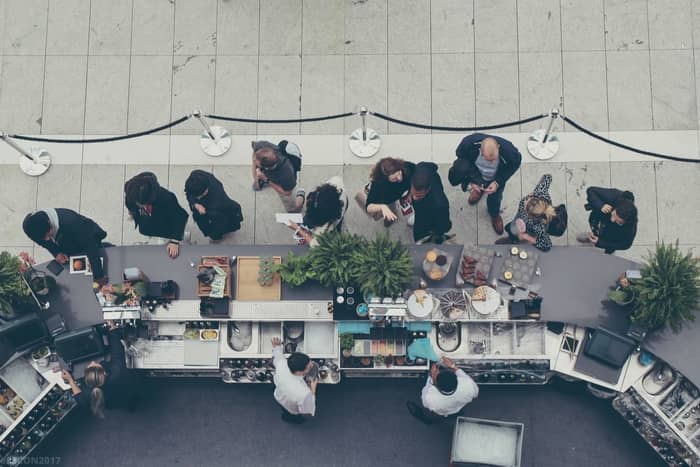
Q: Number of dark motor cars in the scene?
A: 0